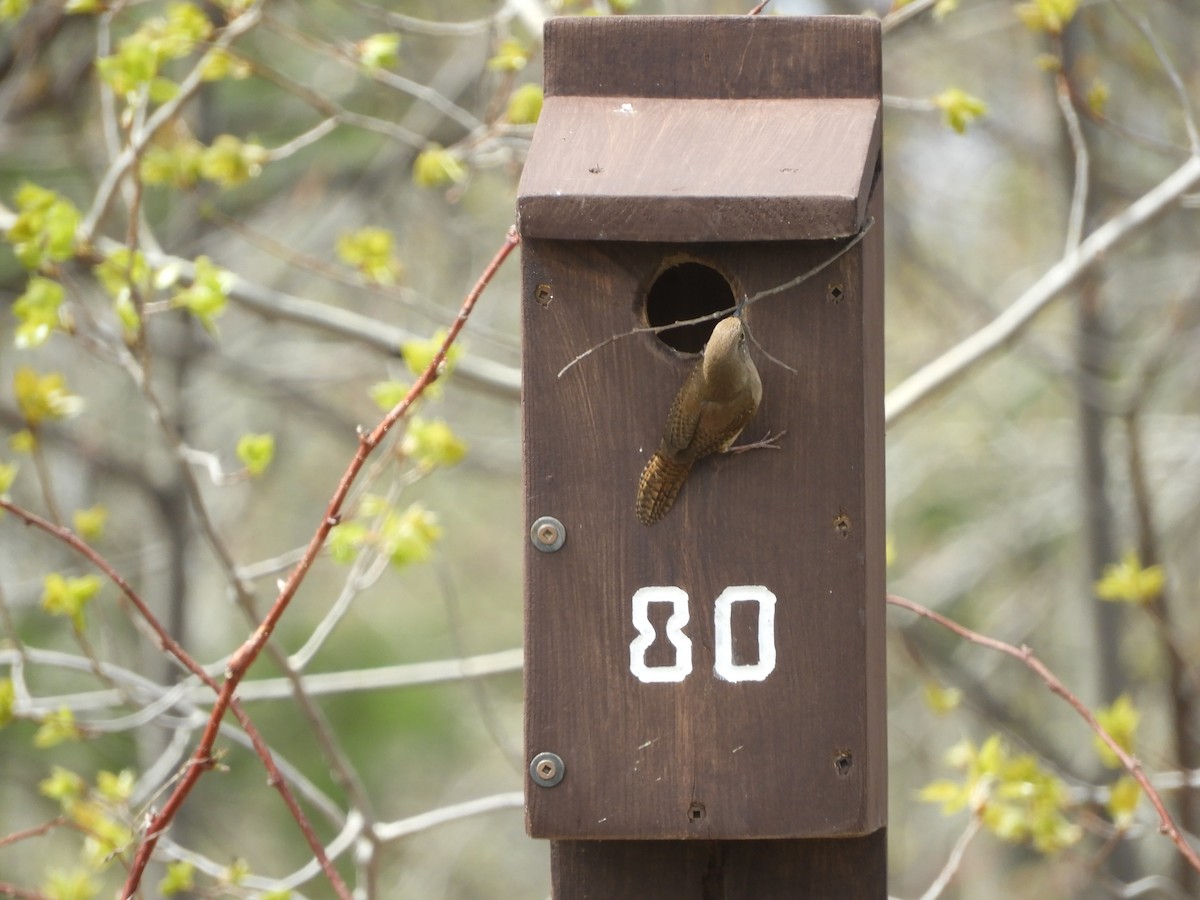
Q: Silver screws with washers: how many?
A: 2